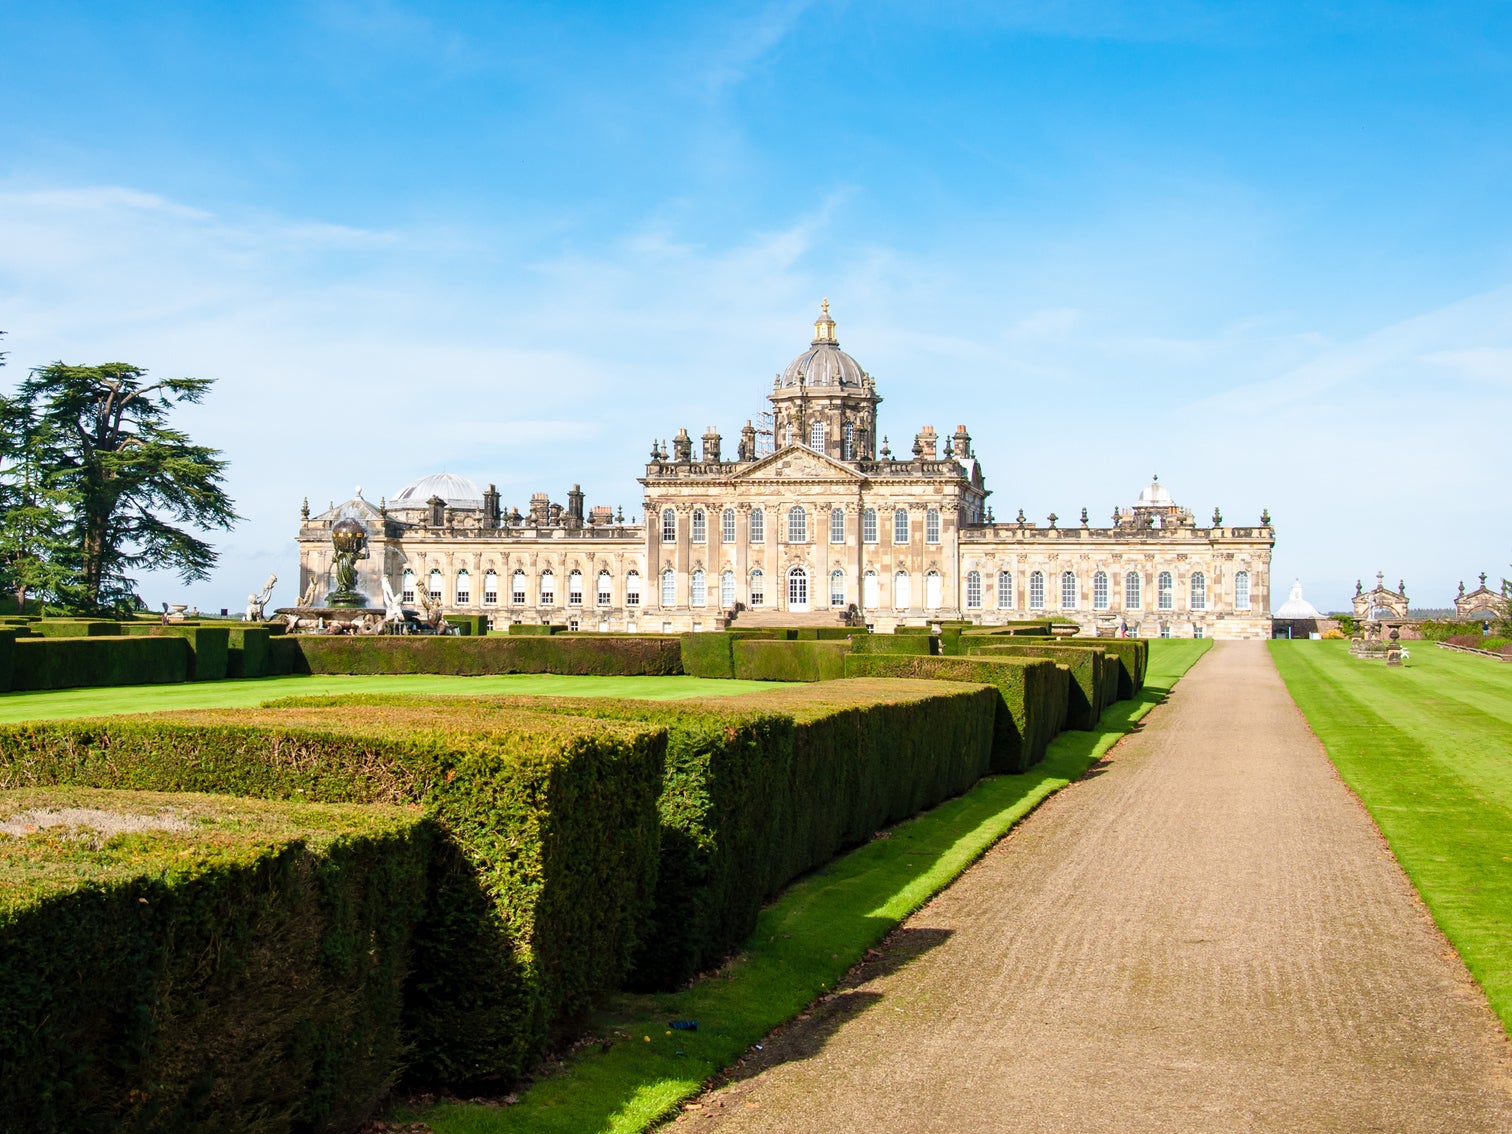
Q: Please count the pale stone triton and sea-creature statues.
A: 4